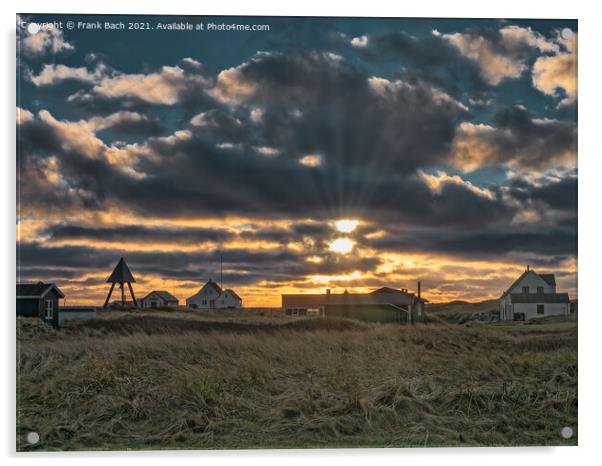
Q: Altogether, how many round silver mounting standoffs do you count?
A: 4